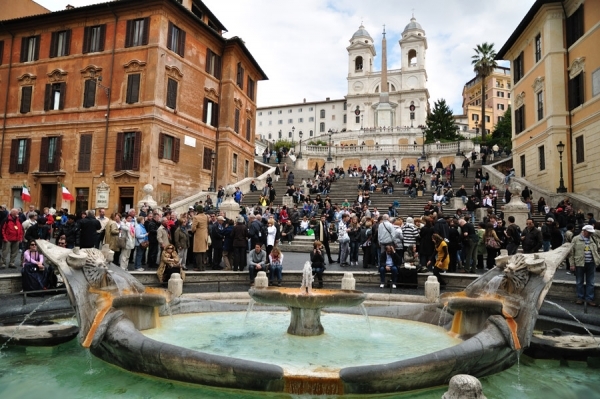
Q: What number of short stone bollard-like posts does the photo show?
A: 5